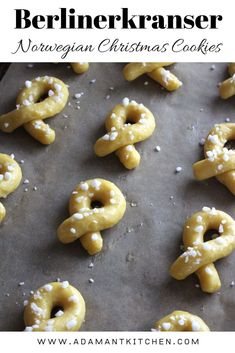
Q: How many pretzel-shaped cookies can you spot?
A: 11